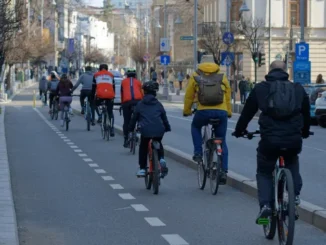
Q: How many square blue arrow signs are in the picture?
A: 1